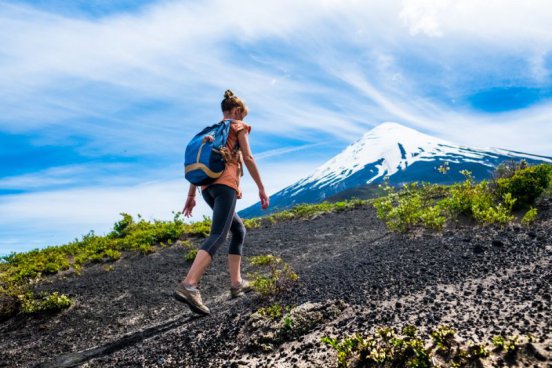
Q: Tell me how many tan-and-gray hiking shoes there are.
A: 2